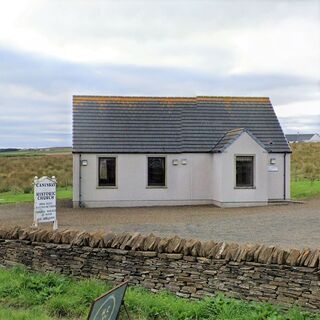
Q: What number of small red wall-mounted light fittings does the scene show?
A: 0